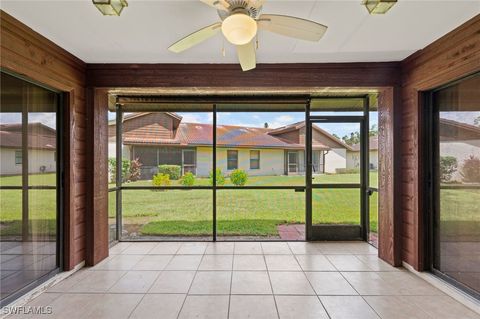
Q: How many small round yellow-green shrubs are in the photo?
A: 4